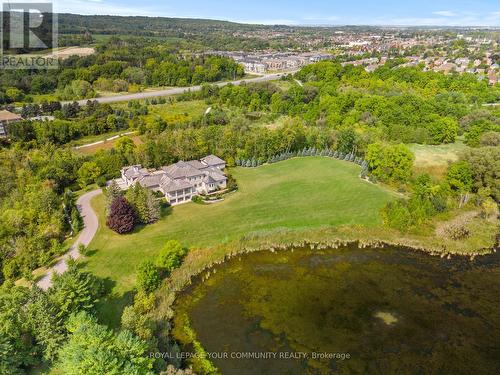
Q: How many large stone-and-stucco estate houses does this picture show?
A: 1